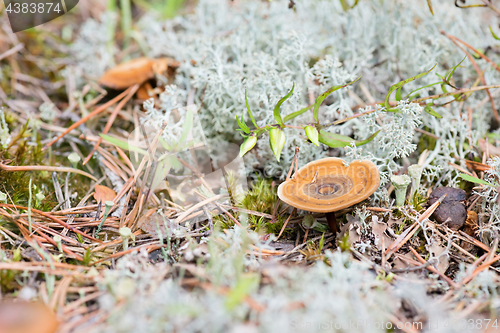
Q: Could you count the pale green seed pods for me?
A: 3